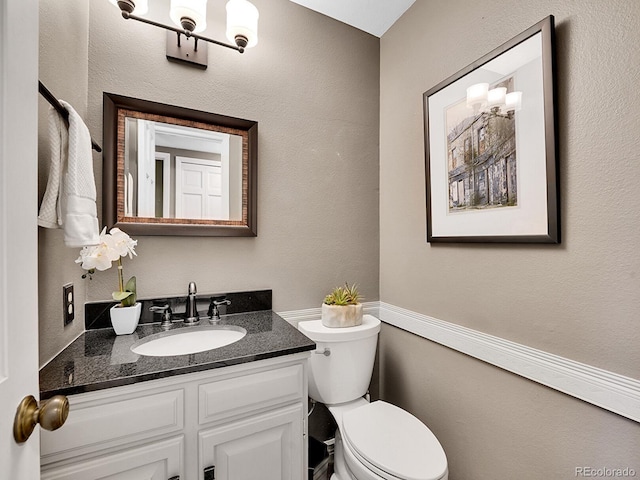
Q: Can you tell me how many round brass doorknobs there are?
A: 1